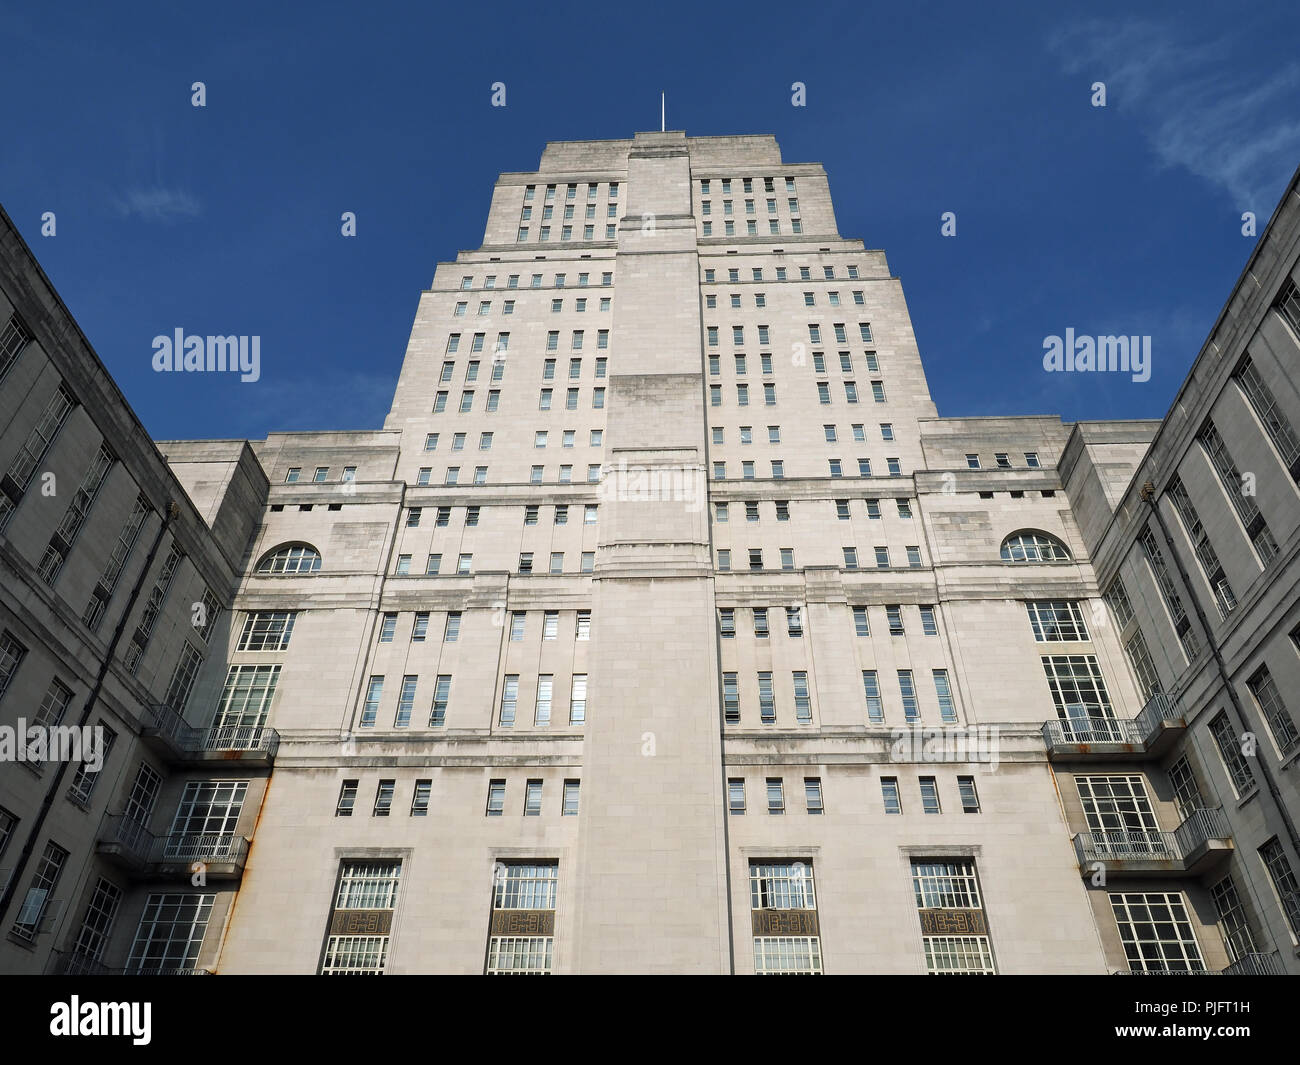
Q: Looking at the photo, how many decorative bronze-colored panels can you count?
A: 4